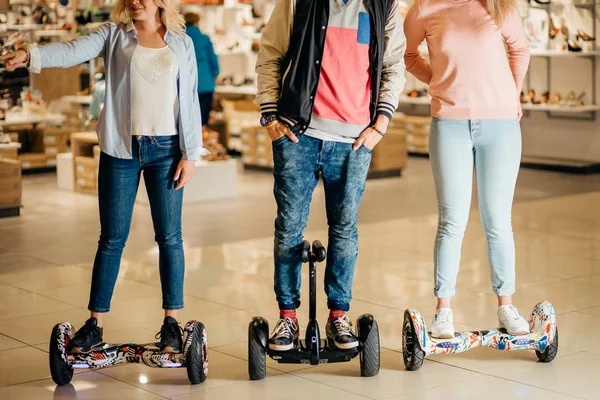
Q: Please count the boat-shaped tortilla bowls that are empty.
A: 0